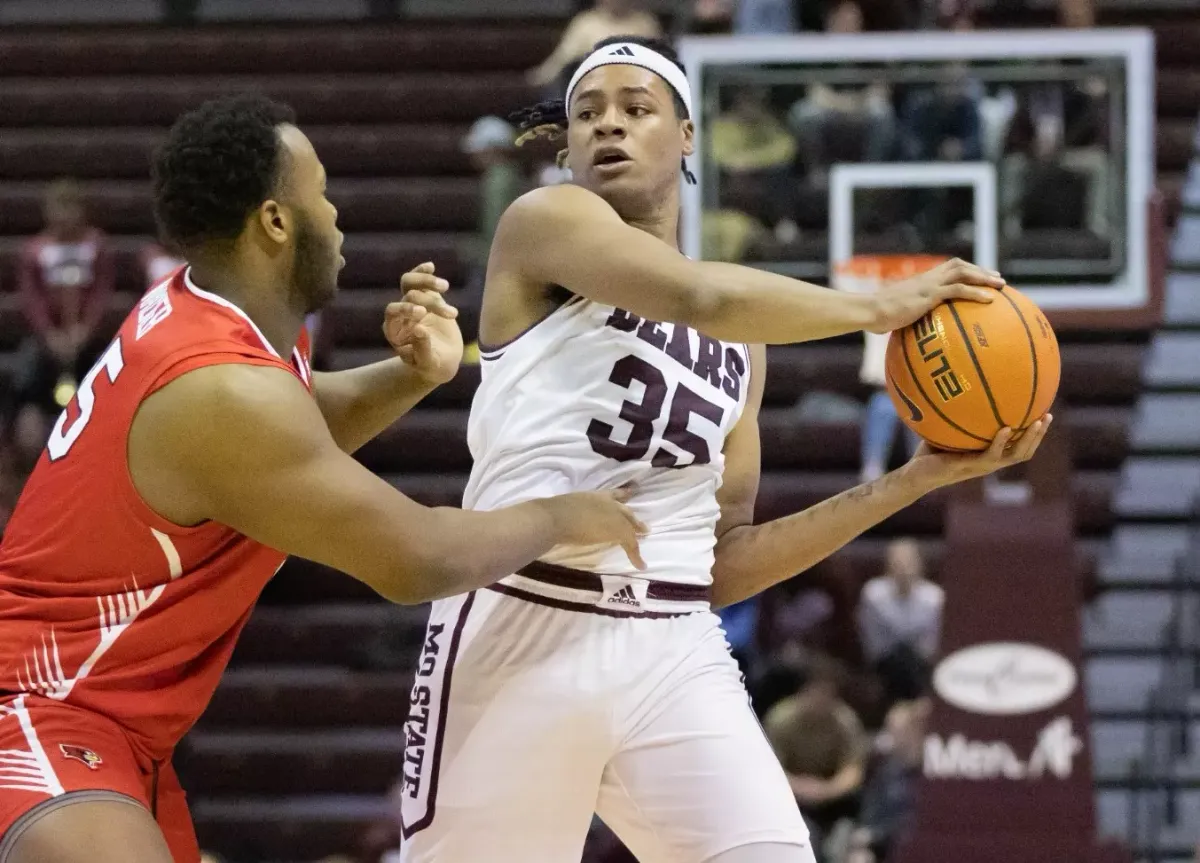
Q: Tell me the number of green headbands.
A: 0